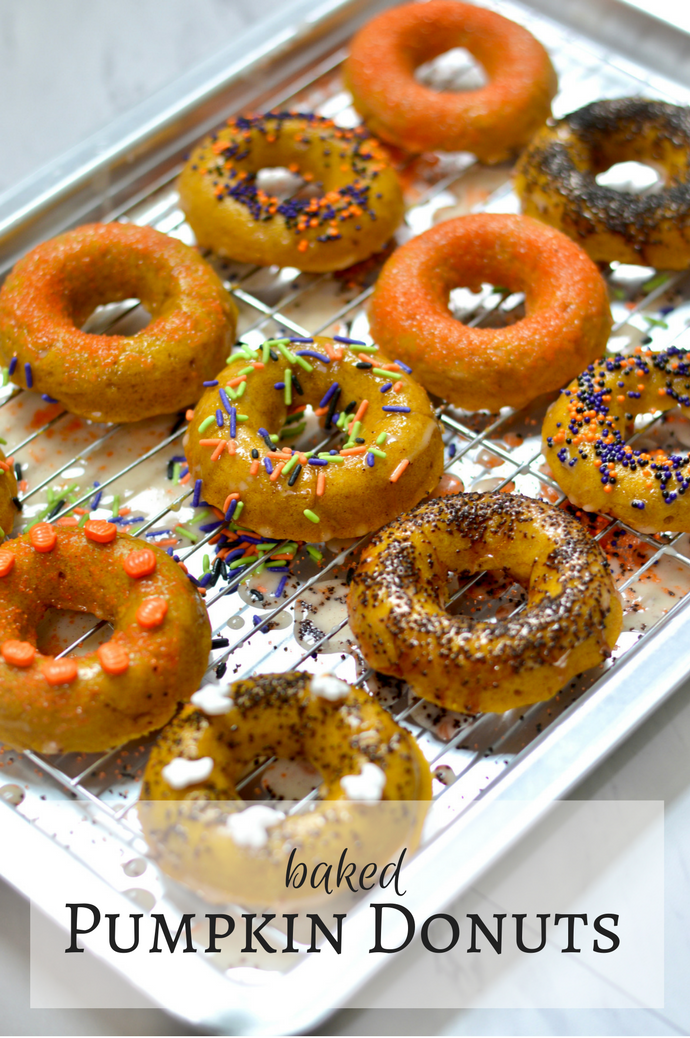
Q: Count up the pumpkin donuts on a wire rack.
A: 11